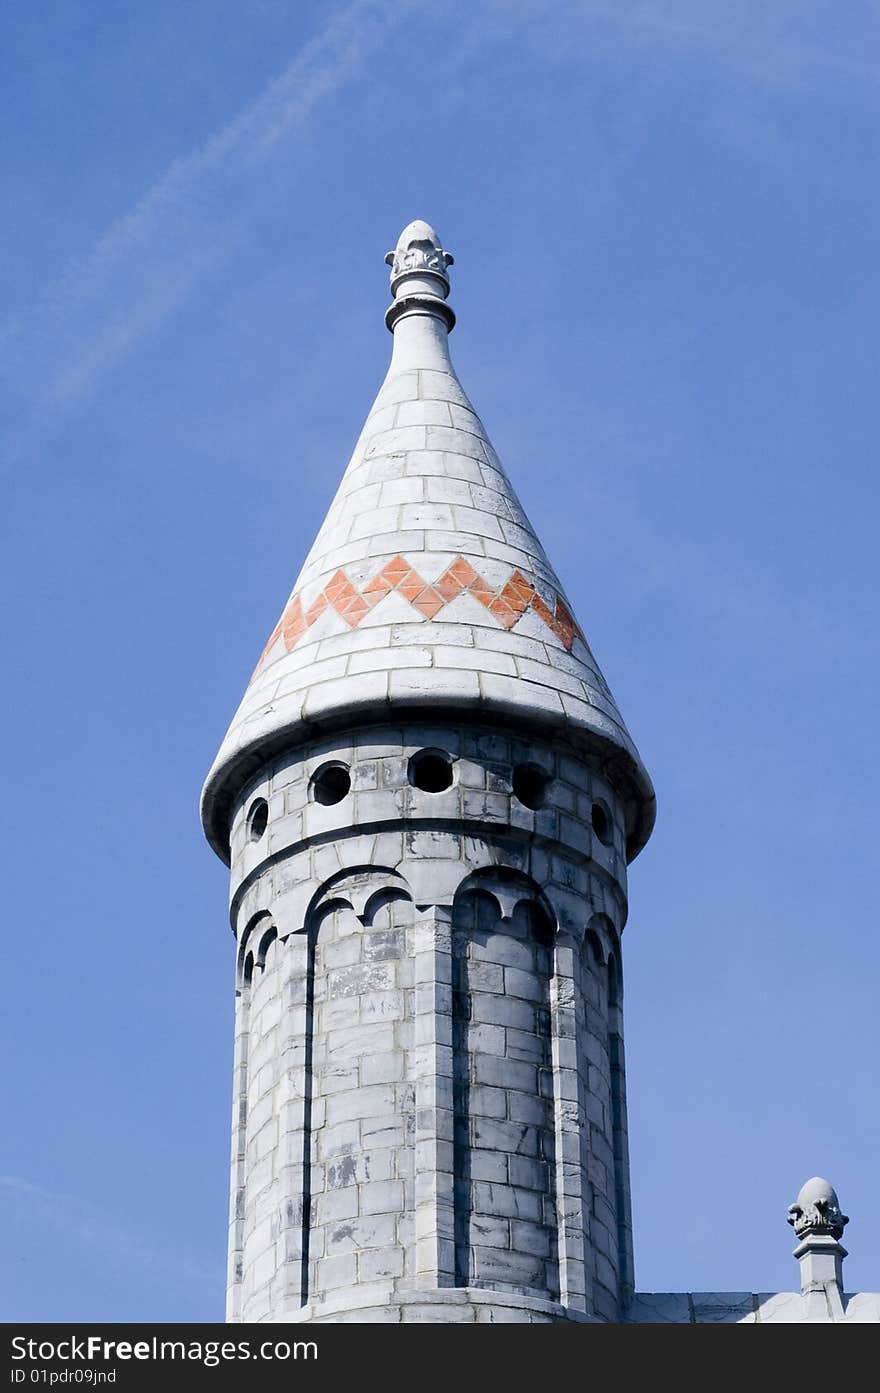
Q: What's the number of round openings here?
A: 5